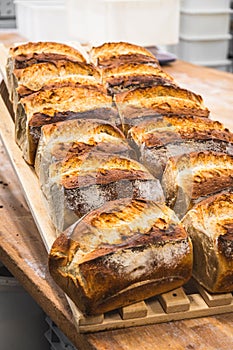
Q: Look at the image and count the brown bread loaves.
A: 12